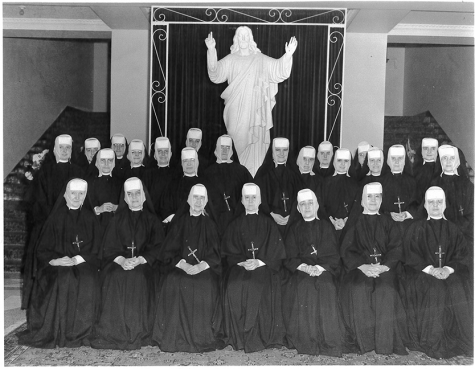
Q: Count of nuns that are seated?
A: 7